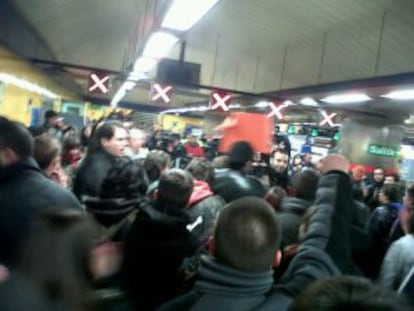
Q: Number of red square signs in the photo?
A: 5